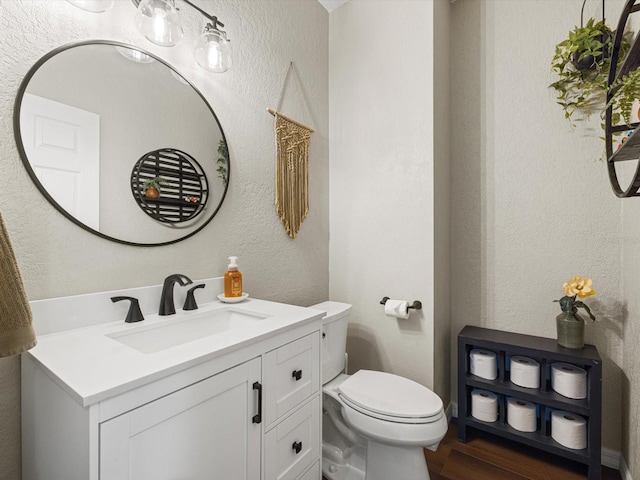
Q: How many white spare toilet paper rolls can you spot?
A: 6